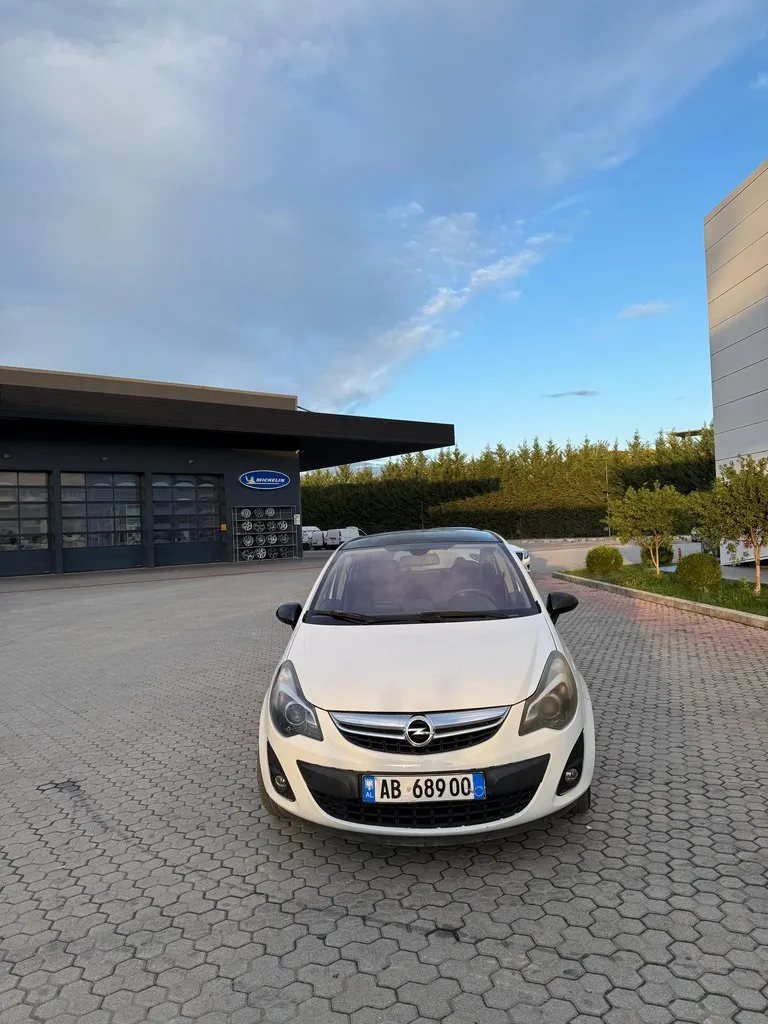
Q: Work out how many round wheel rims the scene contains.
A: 15